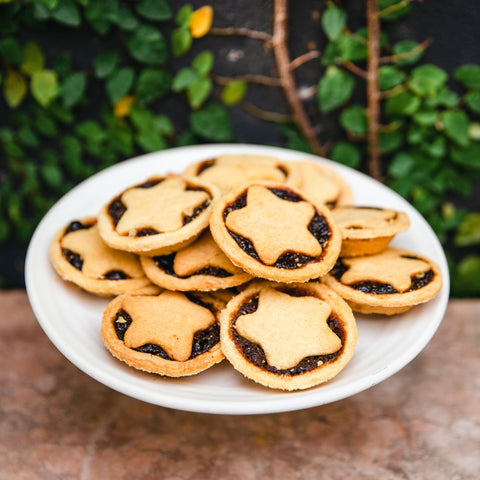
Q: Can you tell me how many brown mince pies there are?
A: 10